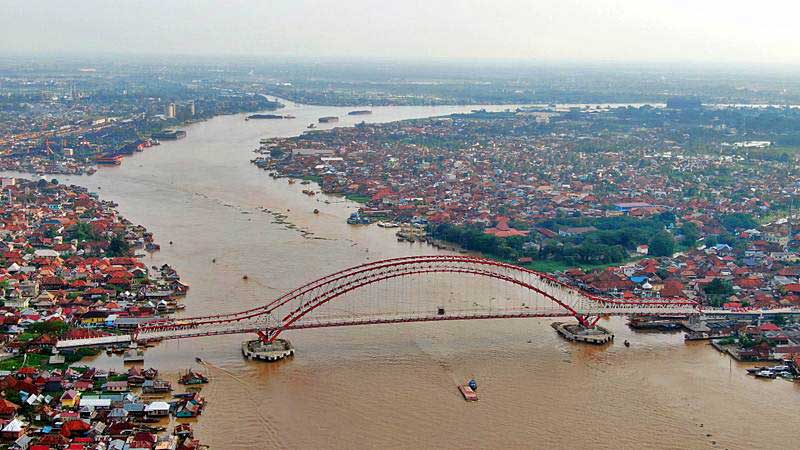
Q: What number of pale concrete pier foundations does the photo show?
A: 2